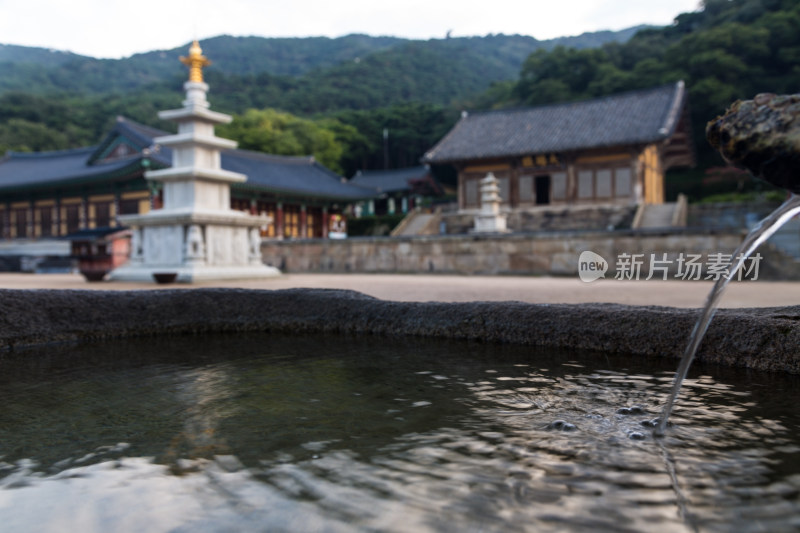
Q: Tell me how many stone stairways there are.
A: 2